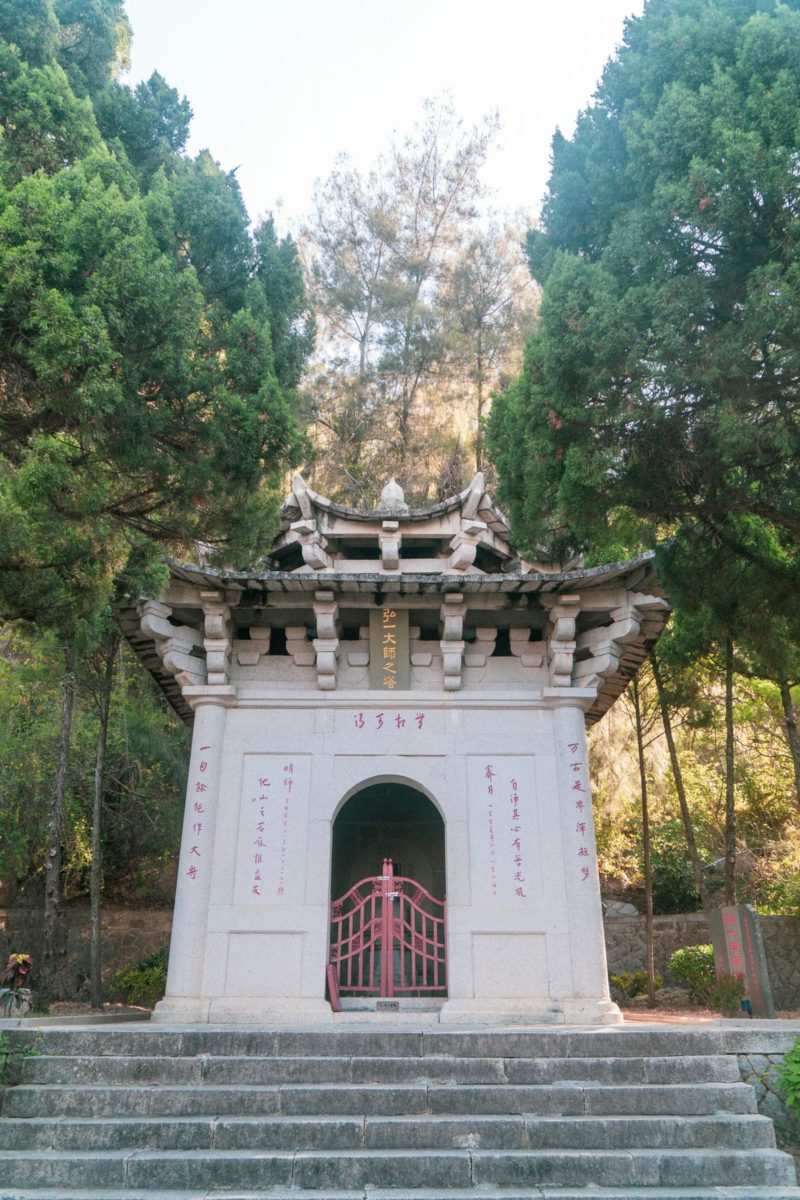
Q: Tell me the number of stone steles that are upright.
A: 1